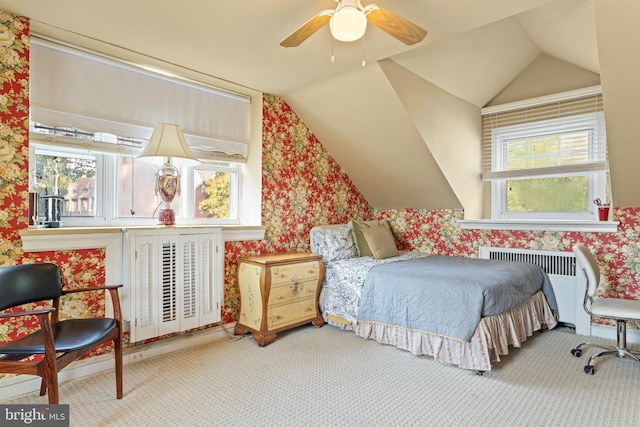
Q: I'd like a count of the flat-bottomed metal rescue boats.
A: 0